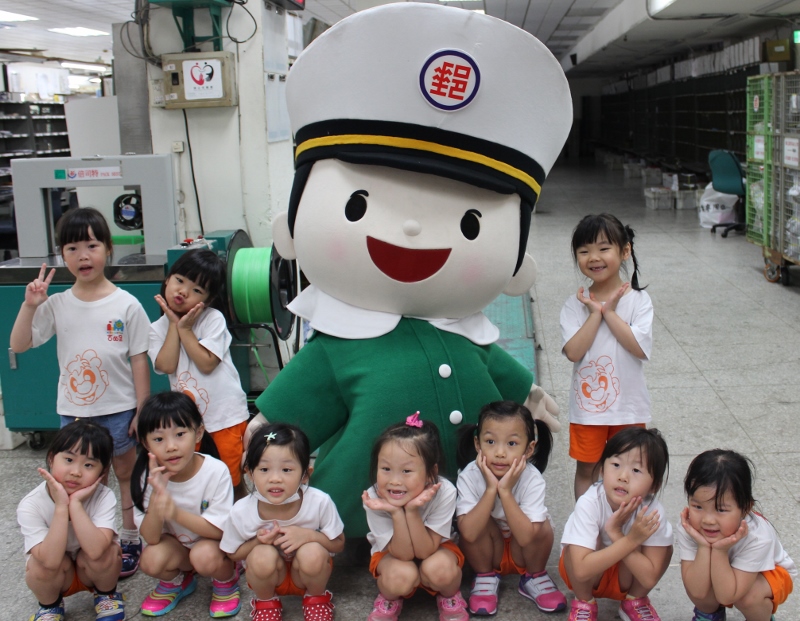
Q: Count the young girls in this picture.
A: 10